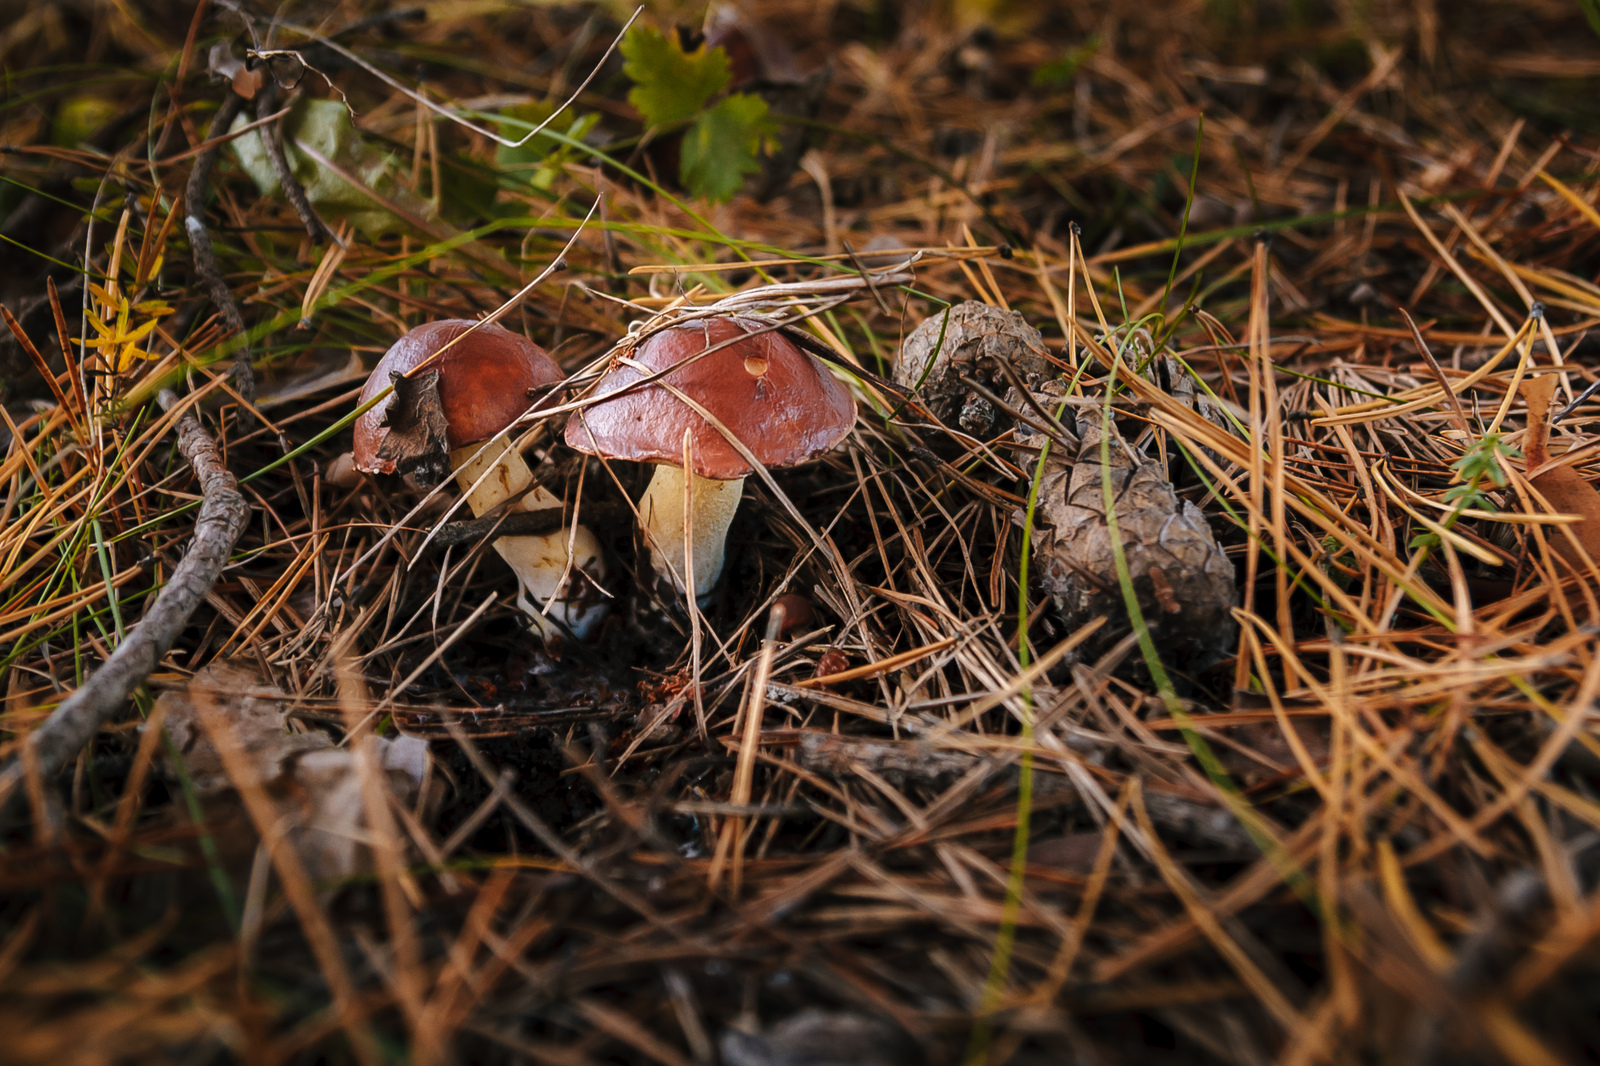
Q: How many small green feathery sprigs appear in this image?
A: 1